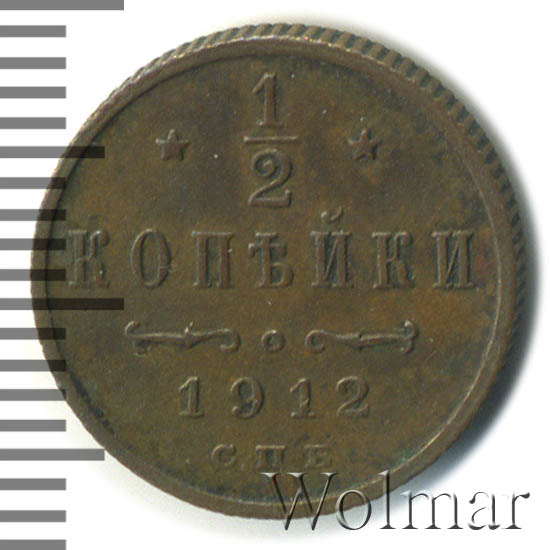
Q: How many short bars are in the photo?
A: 15